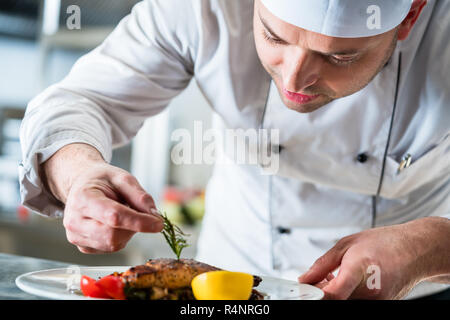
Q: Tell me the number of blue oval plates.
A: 0